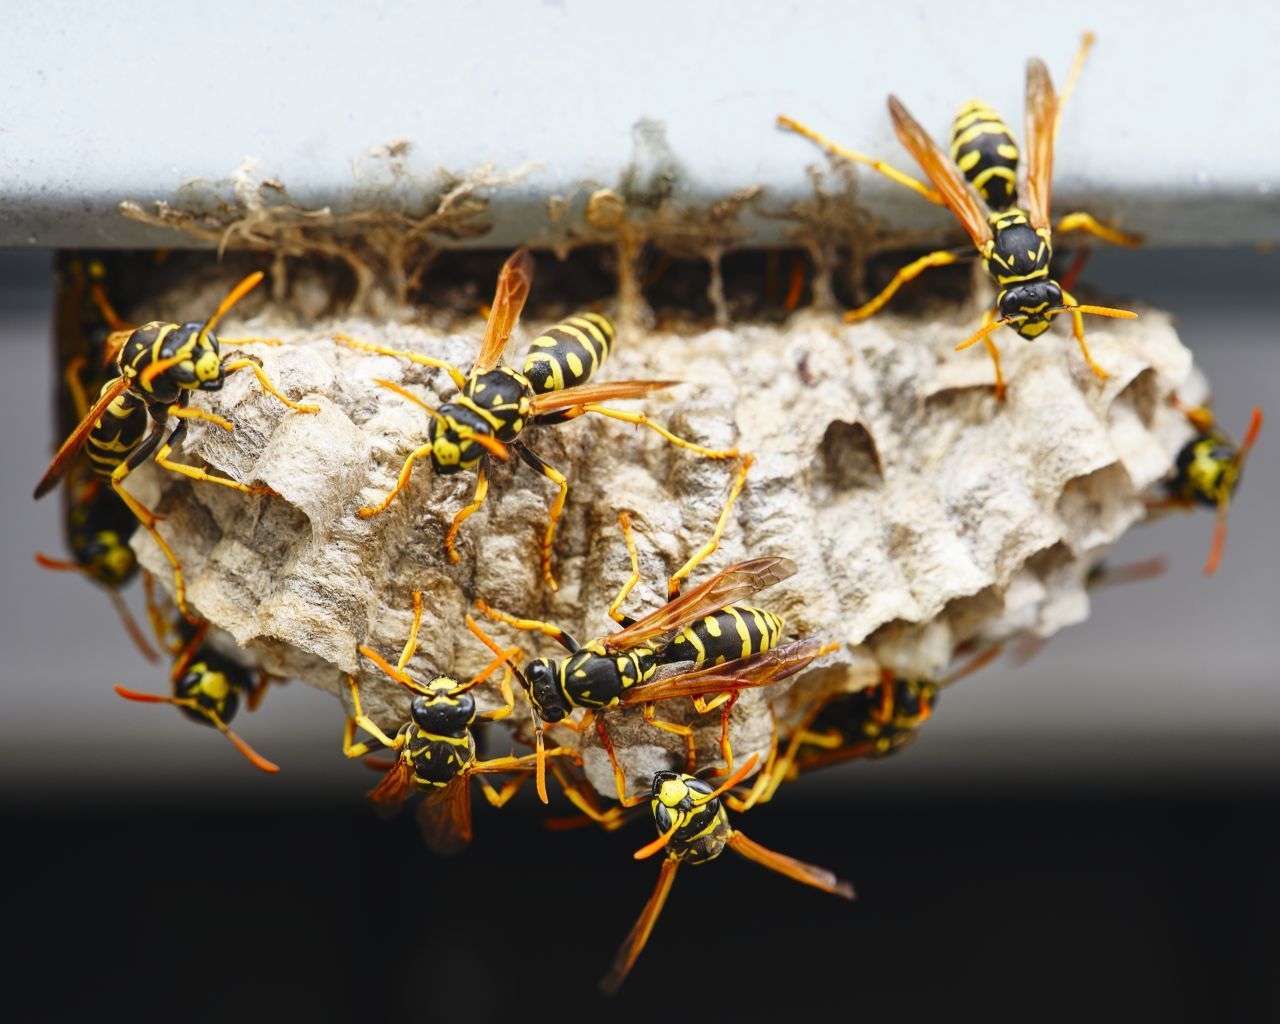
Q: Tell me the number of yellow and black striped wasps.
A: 10